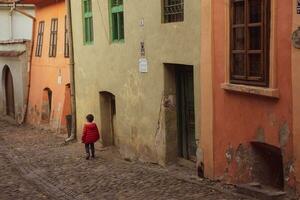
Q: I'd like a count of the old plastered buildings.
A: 4